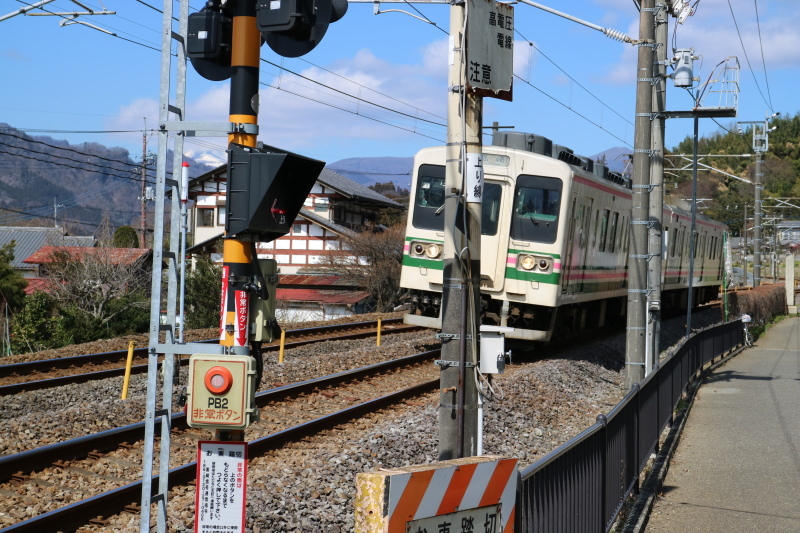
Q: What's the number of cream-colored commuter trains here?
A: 1